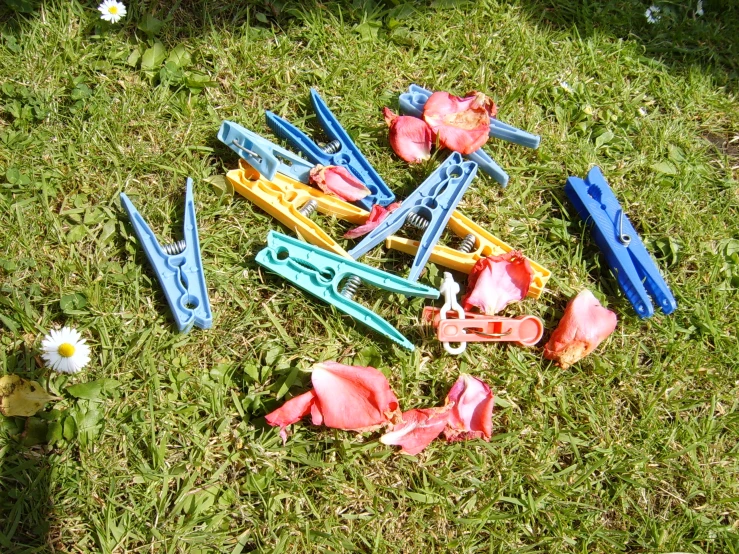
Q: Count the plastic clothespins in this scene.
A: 10